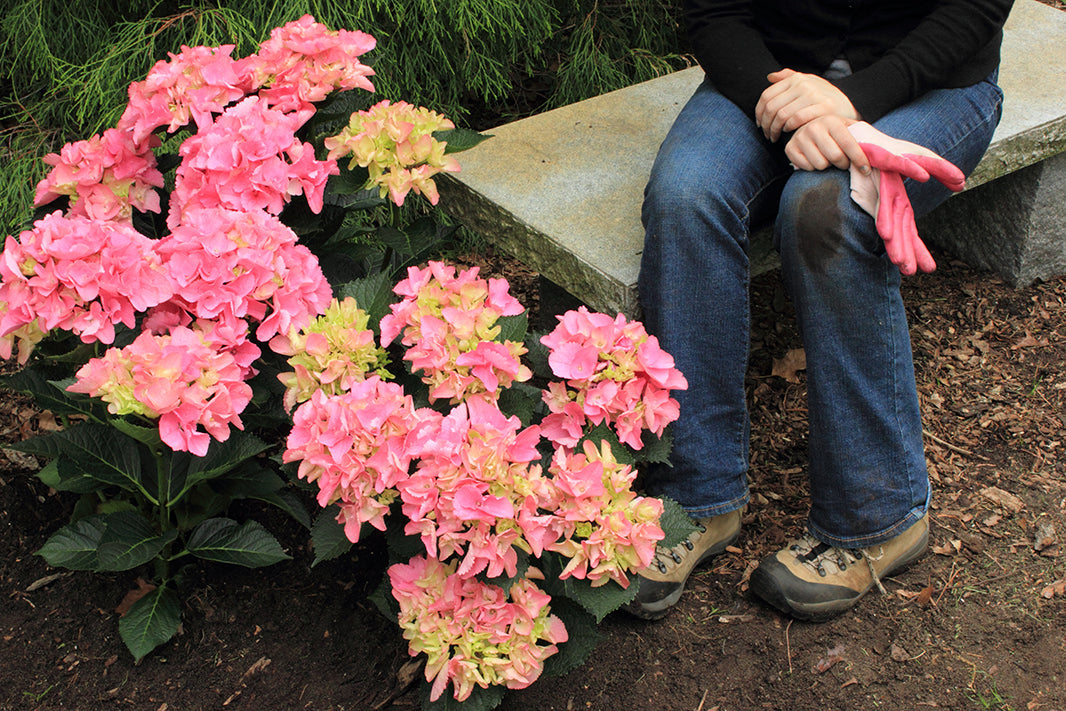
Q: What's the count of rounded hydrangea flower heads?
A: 15